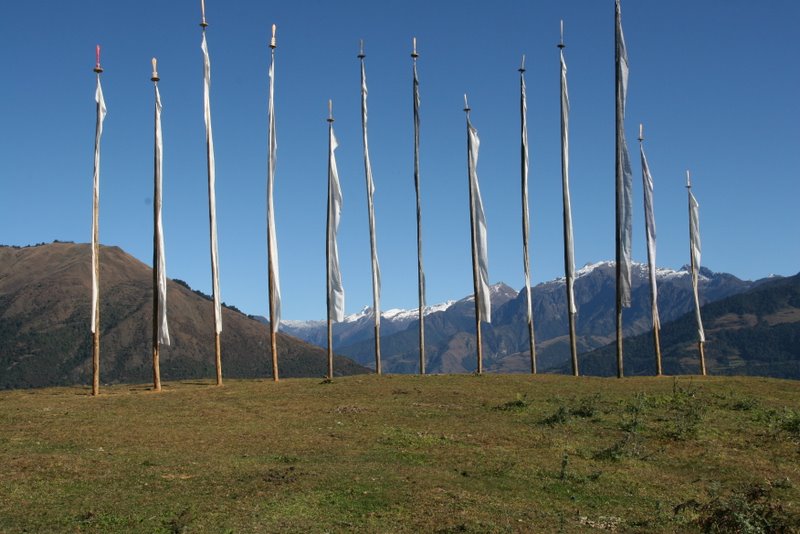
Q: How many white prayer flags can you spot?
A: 13